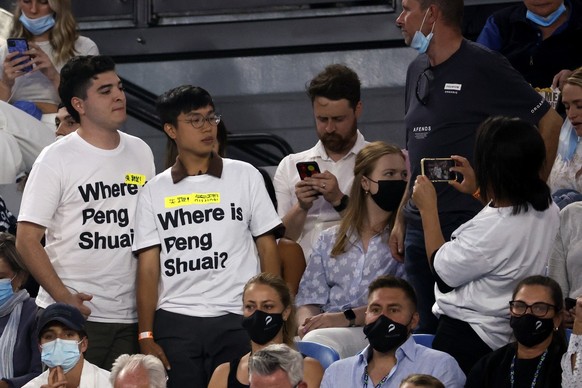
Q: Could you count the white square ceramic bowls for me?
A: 0